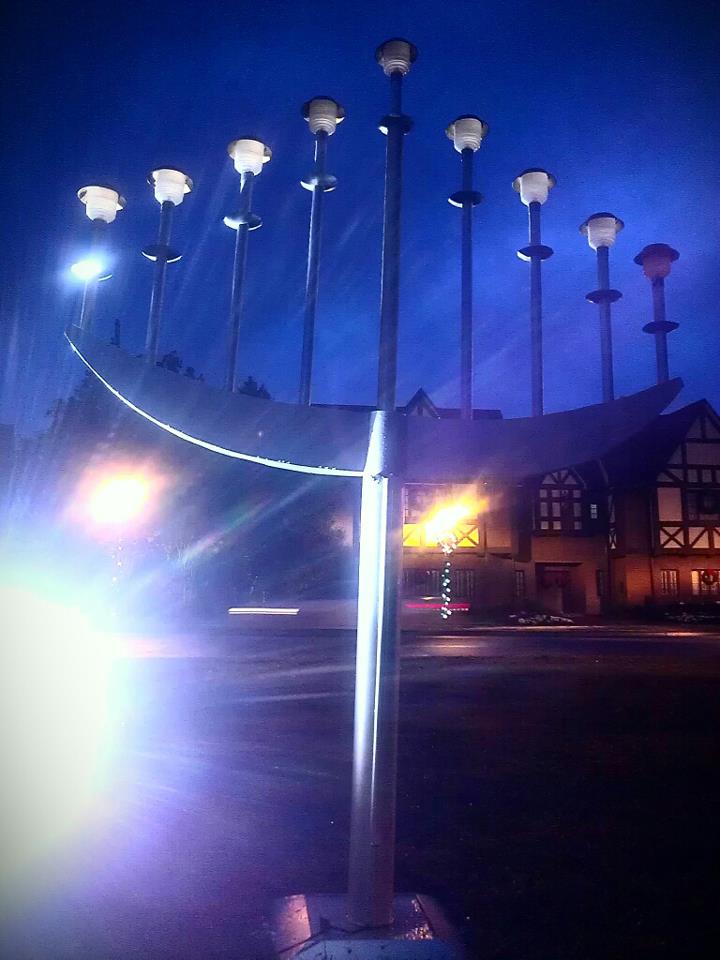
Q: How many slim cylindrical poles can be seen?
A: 9